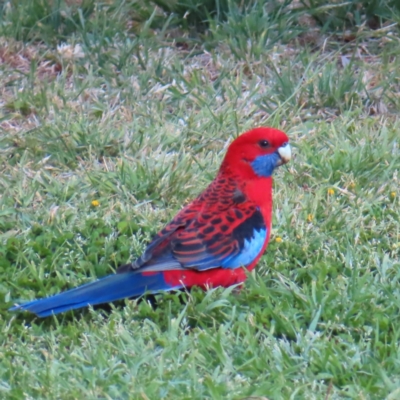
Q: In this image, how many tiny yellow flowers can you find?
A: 5